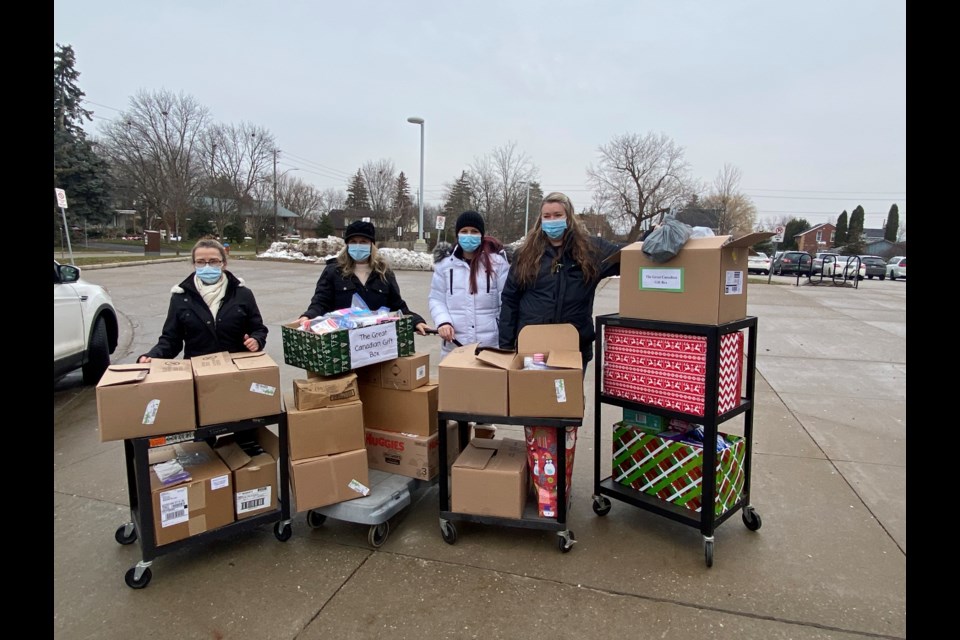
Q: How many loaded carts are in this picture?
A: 4